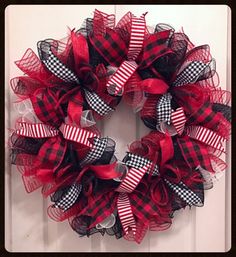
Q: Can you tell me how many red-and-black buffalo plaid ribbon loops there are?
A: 8